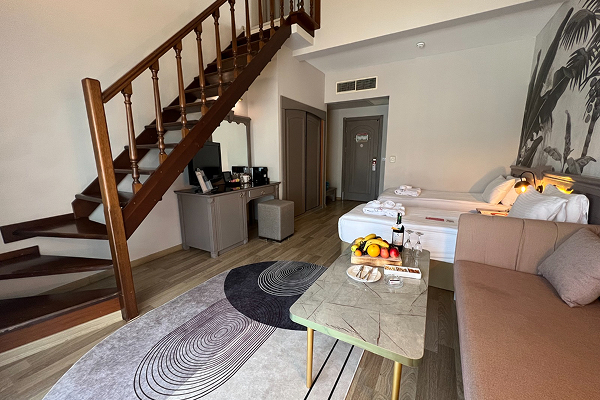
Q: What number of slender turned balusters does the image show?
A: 13